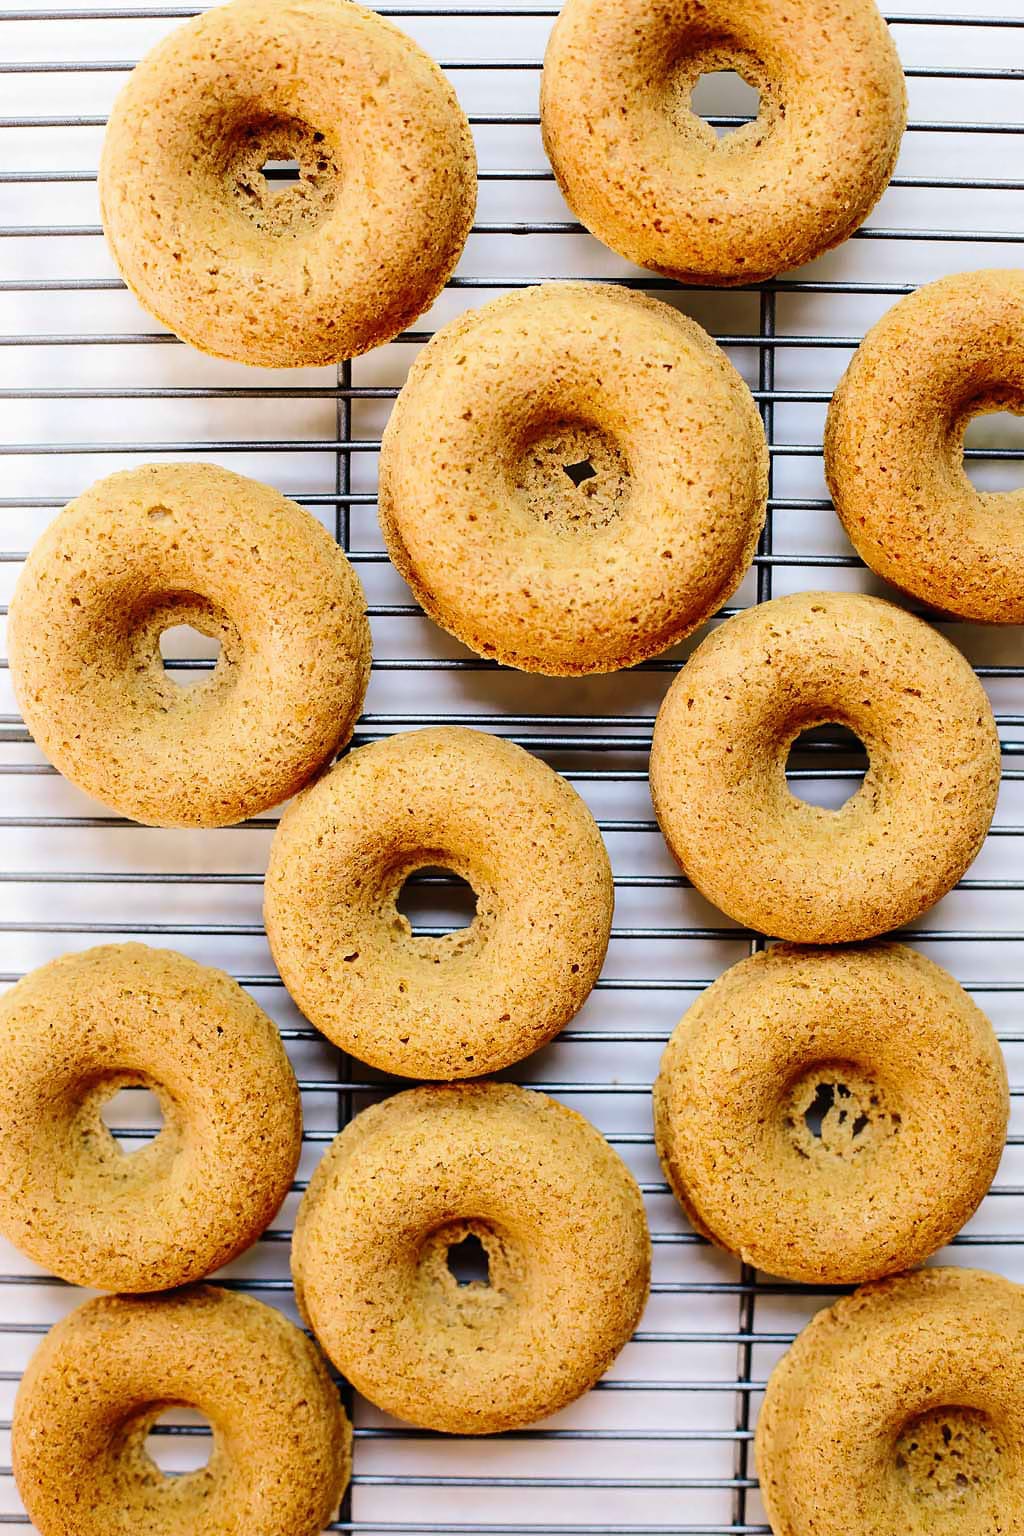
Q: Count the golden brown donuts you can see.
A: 12